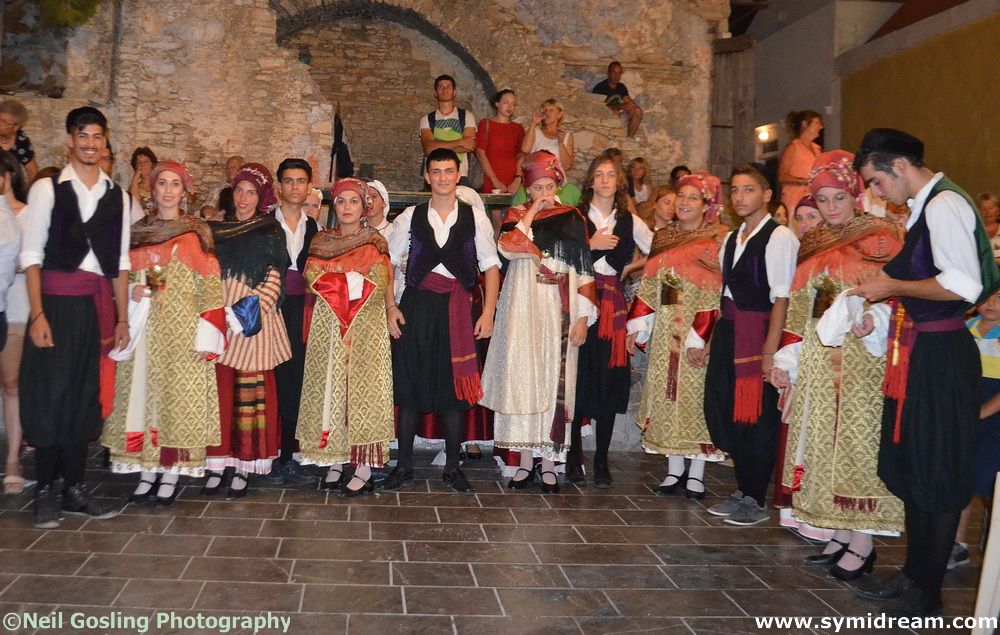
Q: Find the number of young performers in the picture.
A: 12